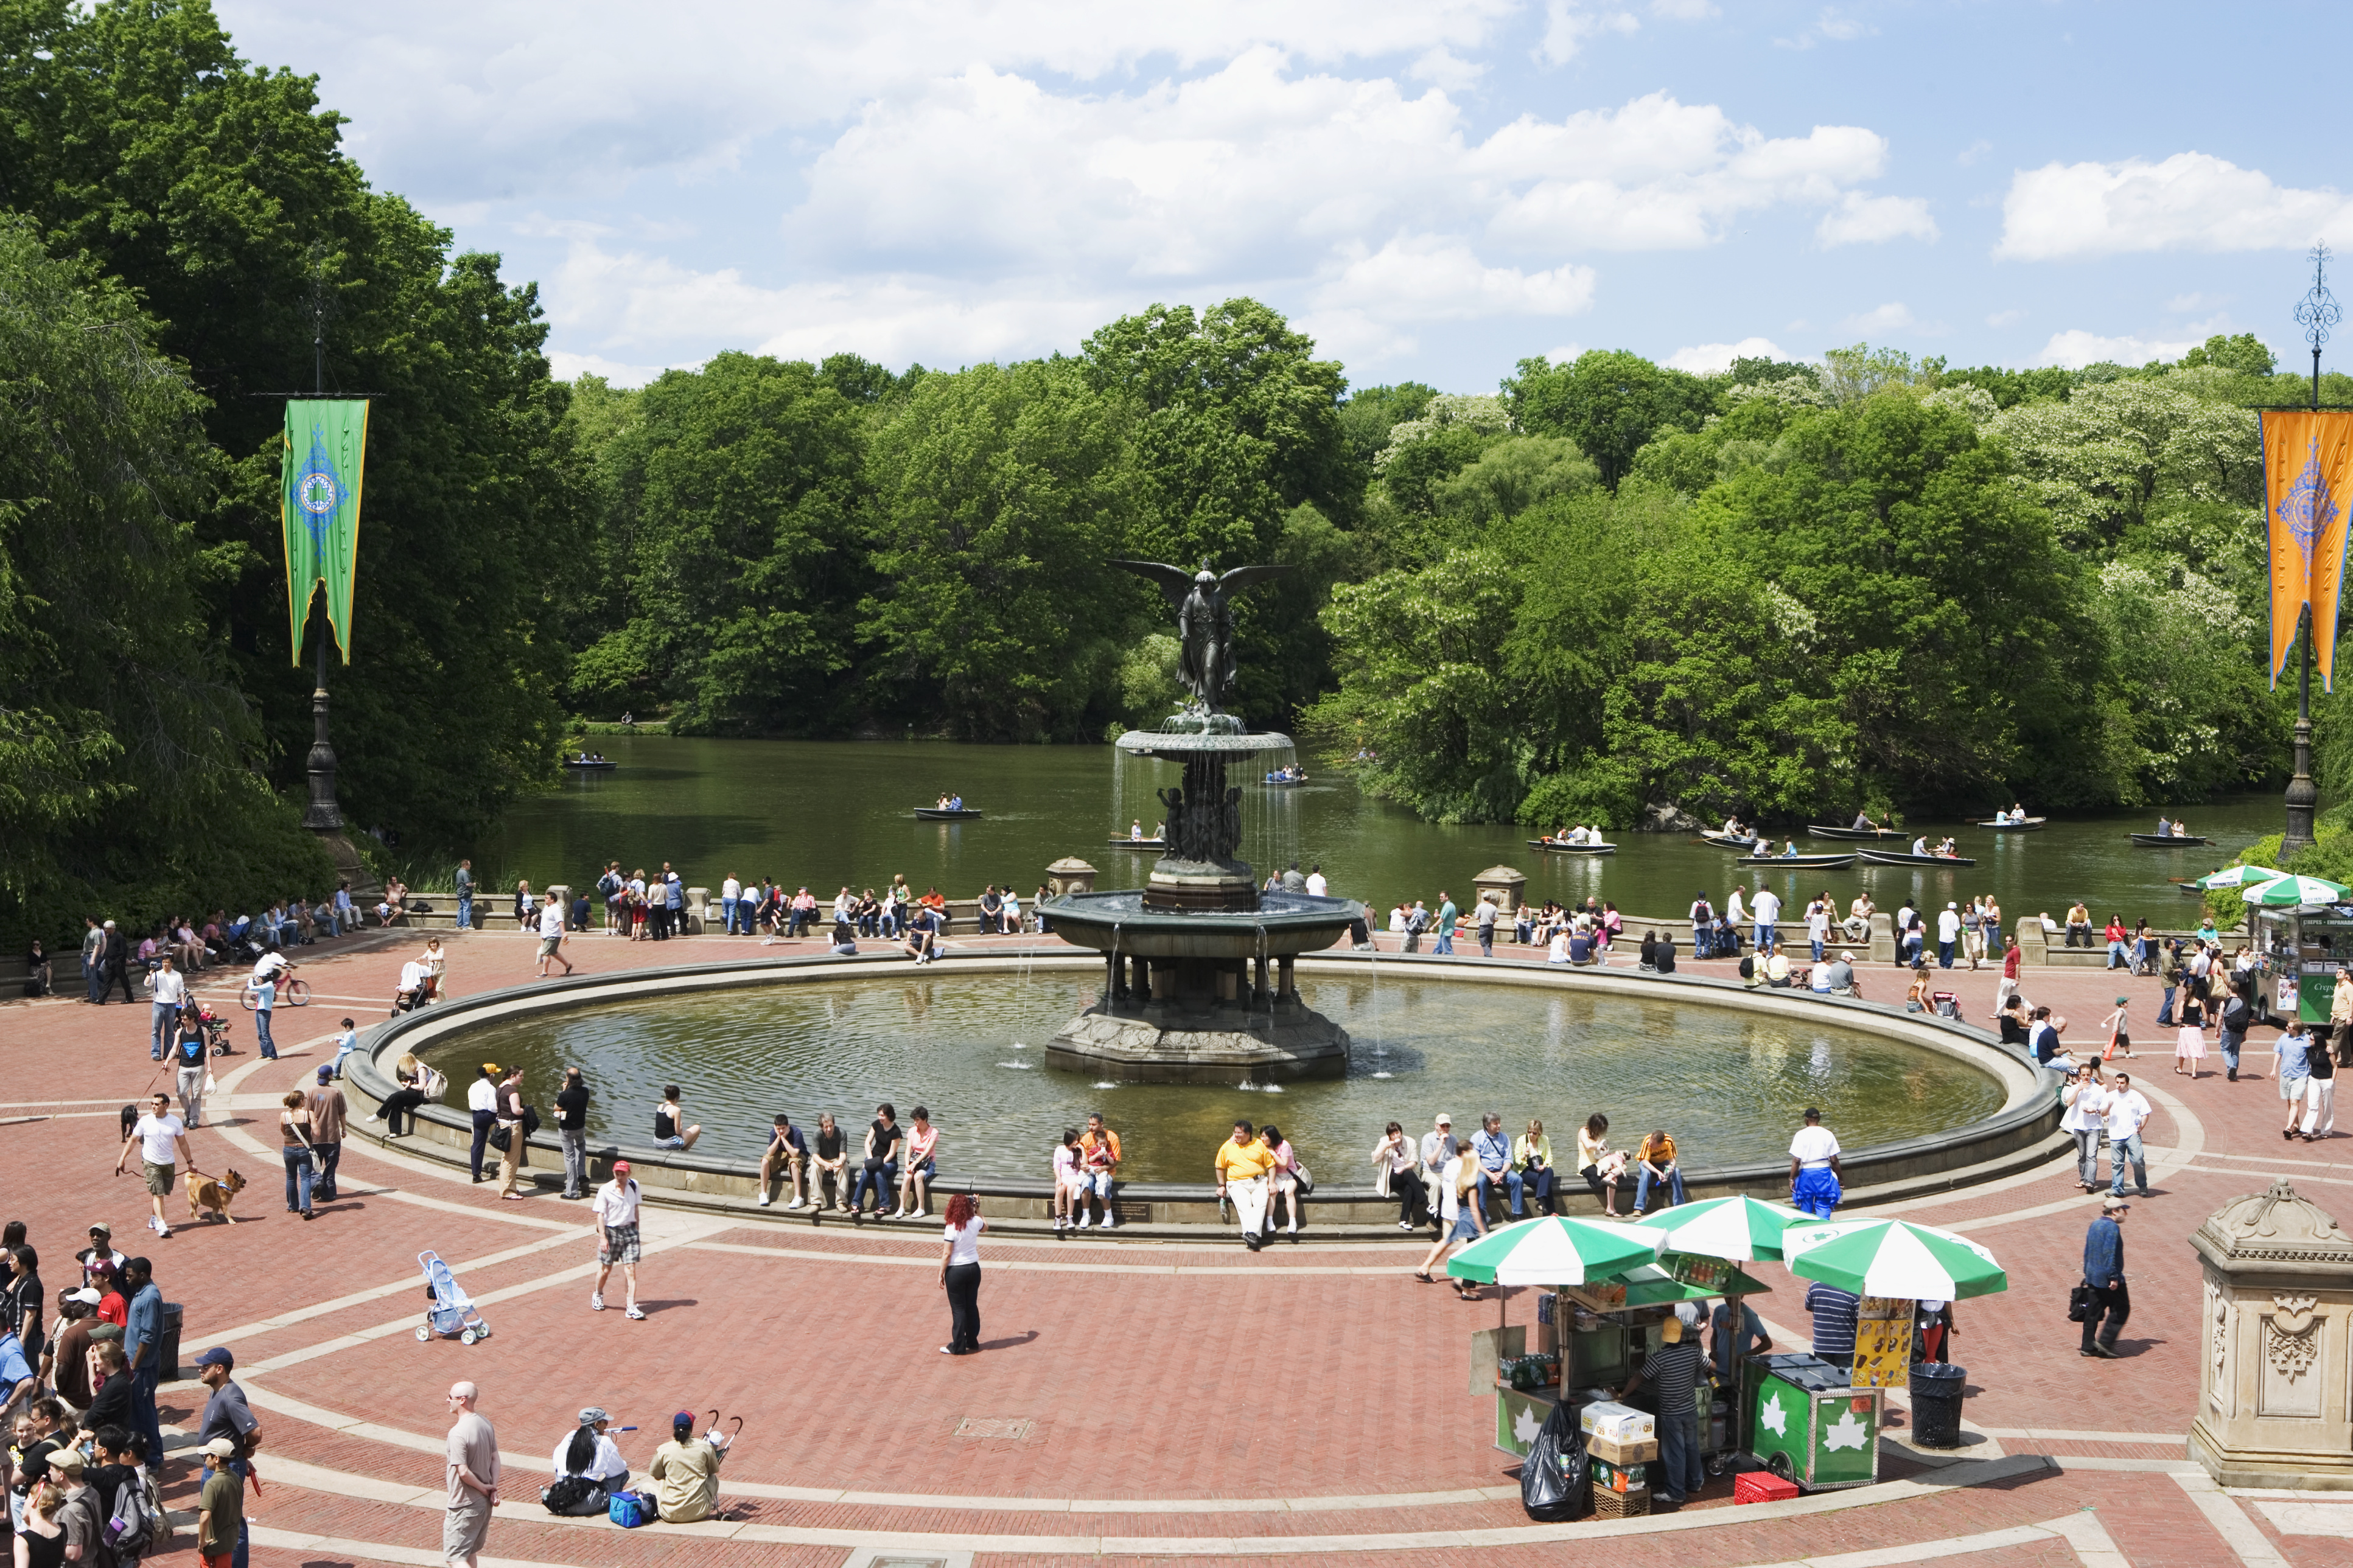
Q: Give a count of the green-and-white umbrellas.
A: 5